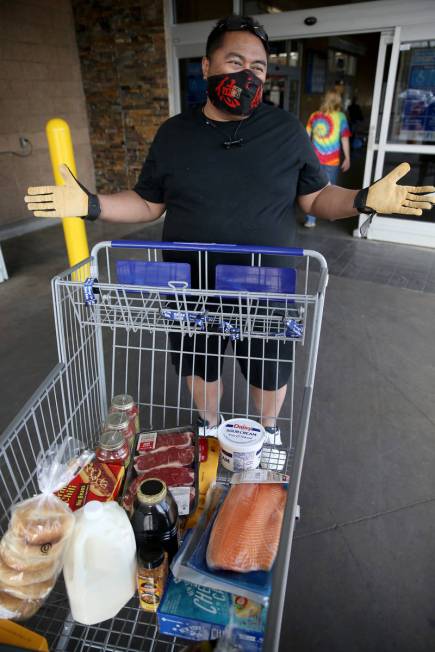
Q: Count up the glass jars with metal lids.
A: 3